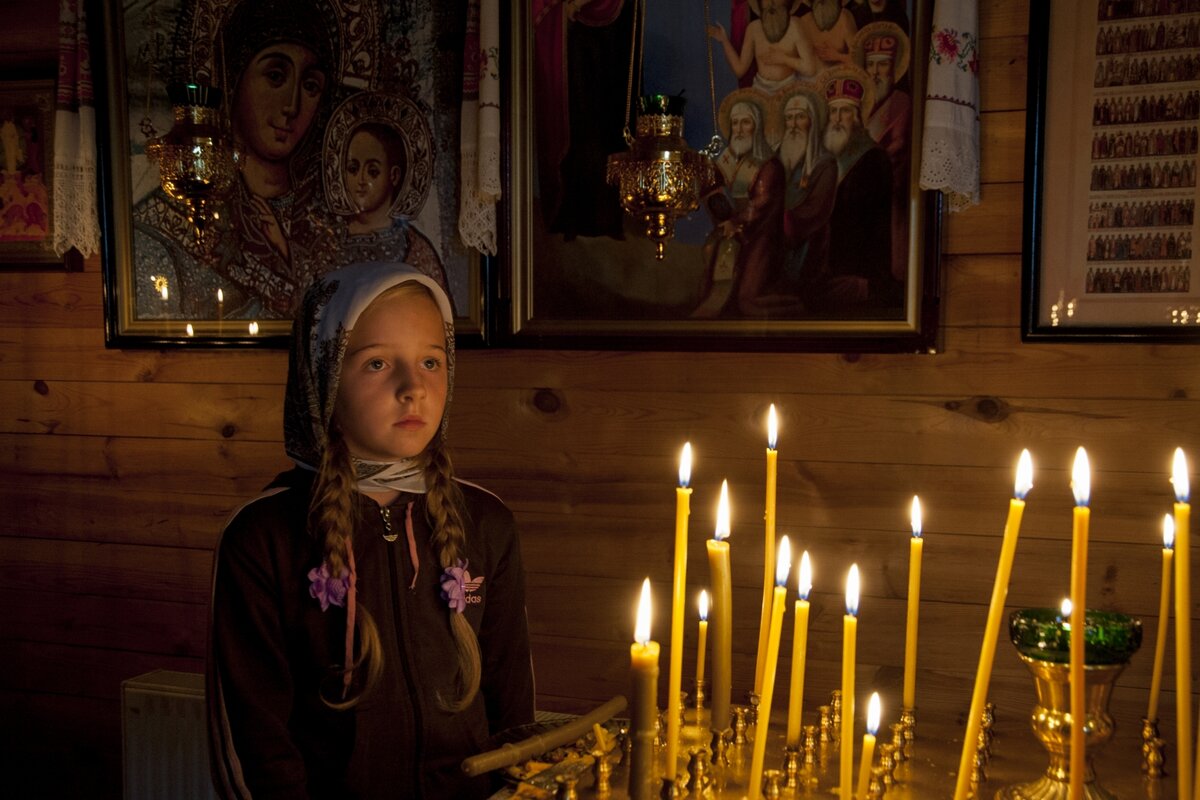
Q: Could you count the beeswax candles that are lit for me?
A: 14